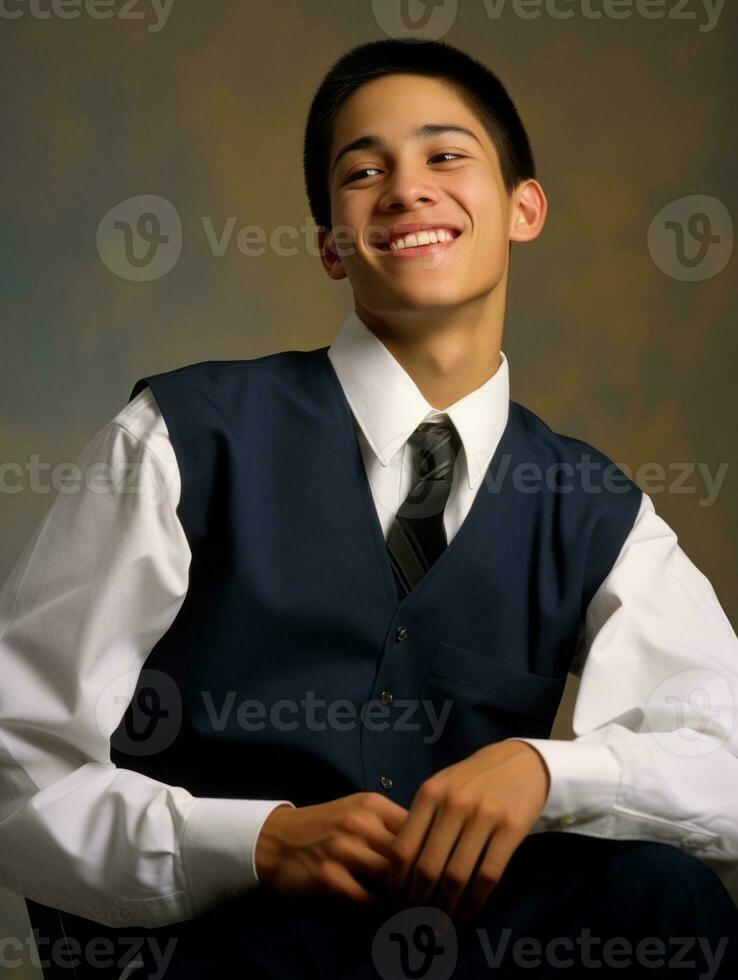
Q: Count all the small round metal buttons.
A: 3